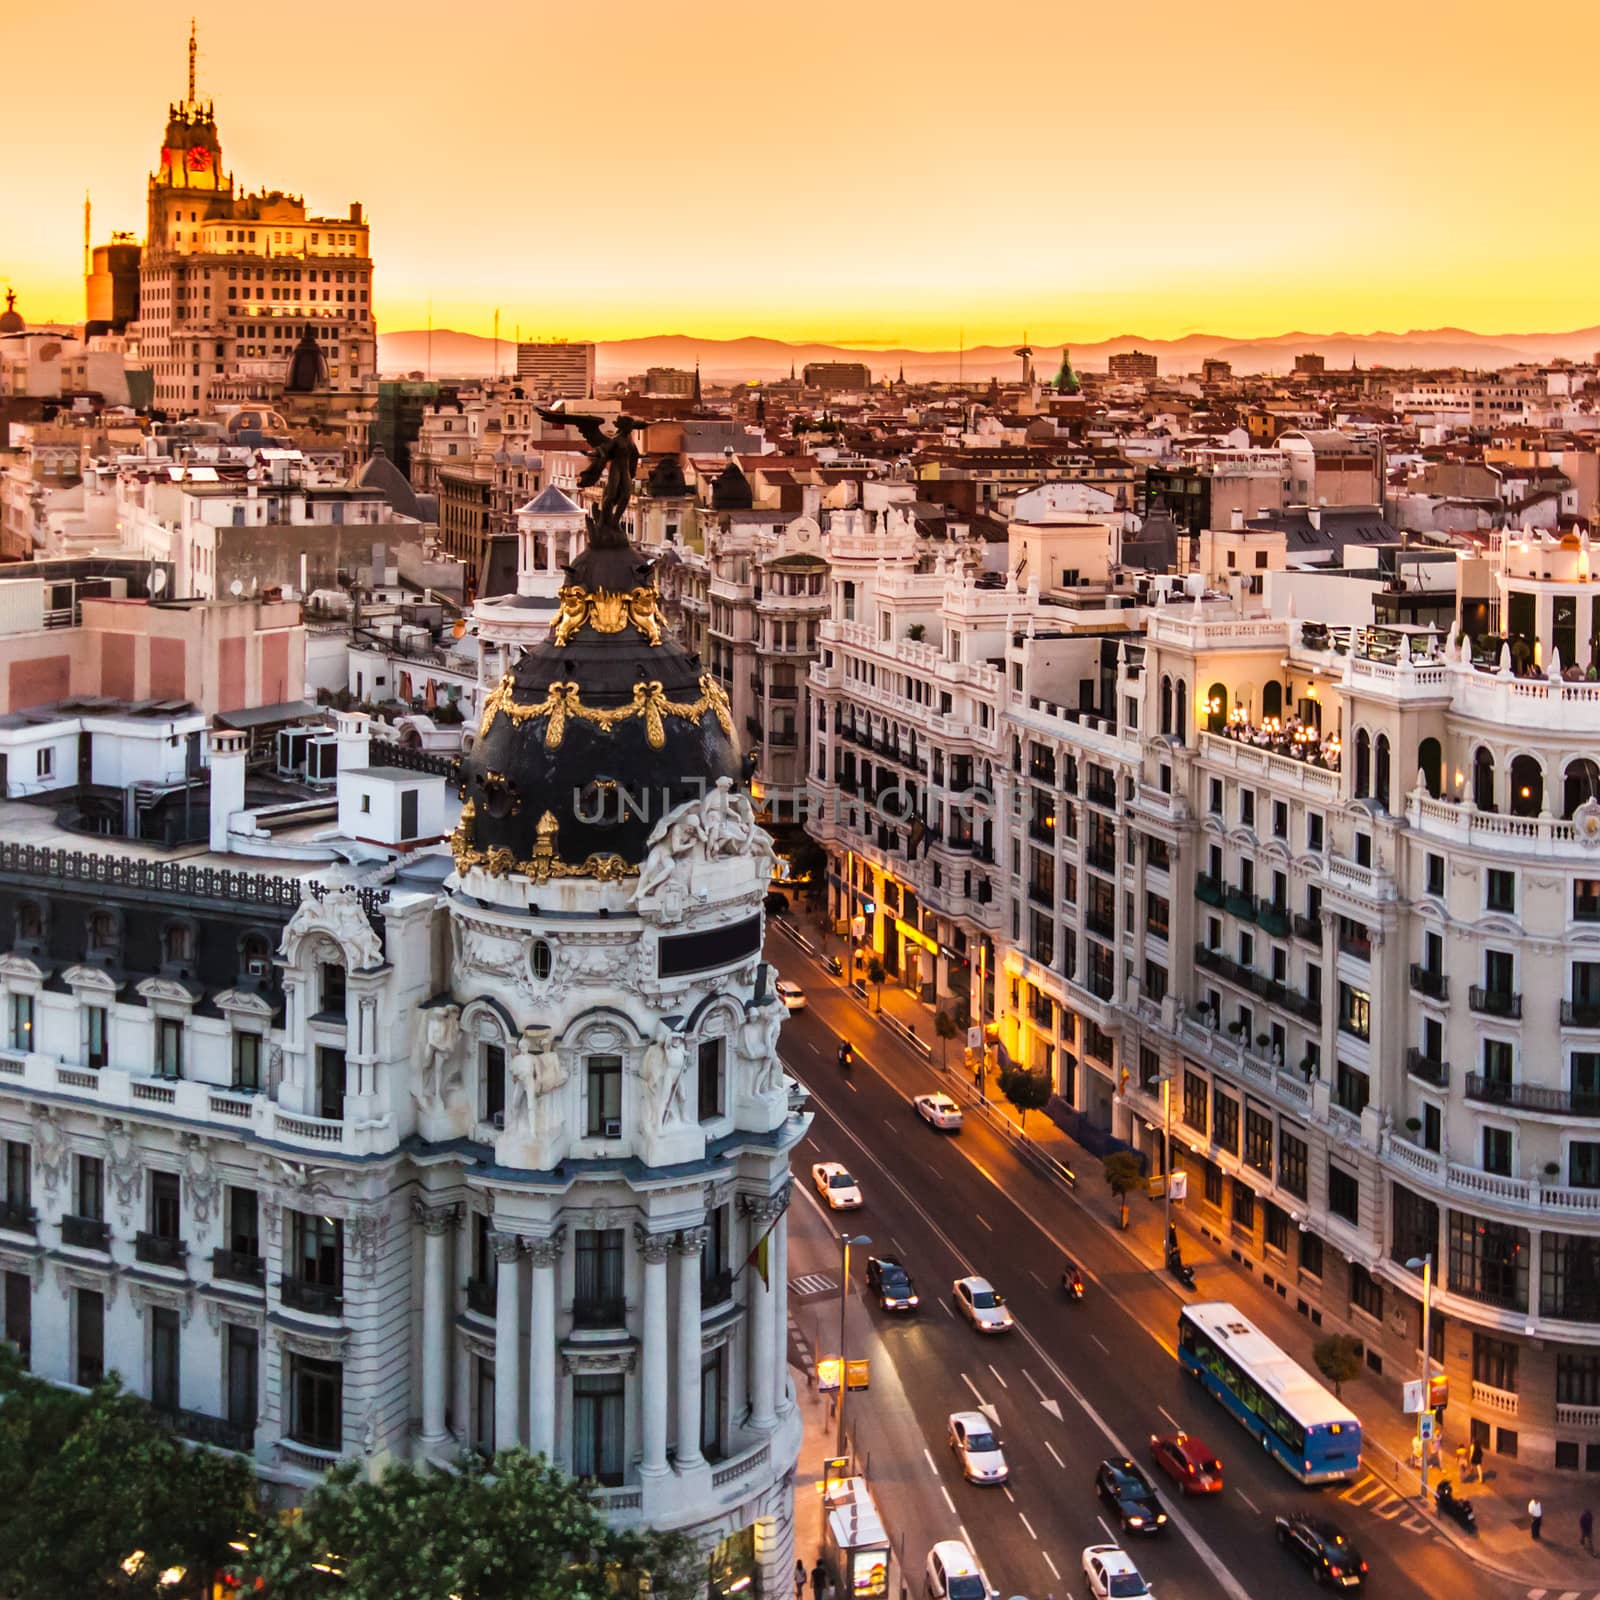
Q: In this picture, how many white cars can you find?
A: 7